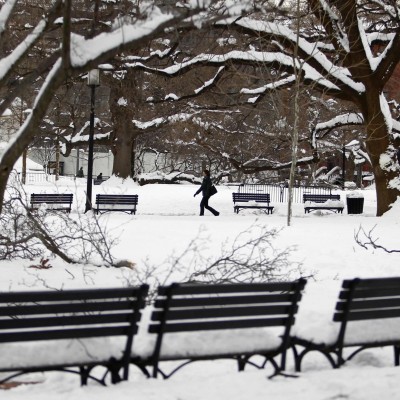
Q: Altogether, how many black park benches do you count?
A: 7